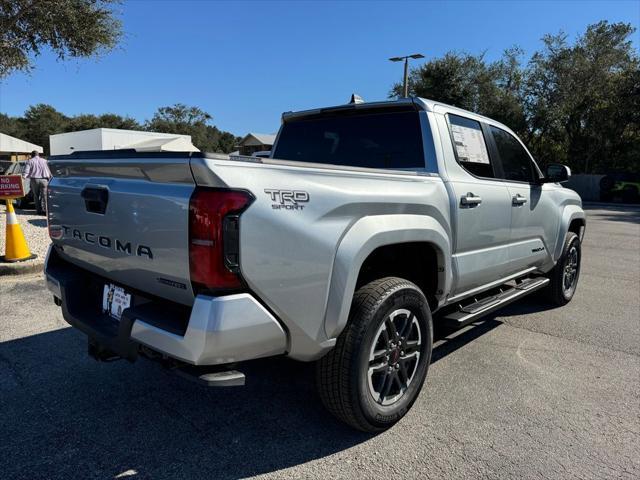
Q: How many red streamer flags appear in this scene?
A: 0